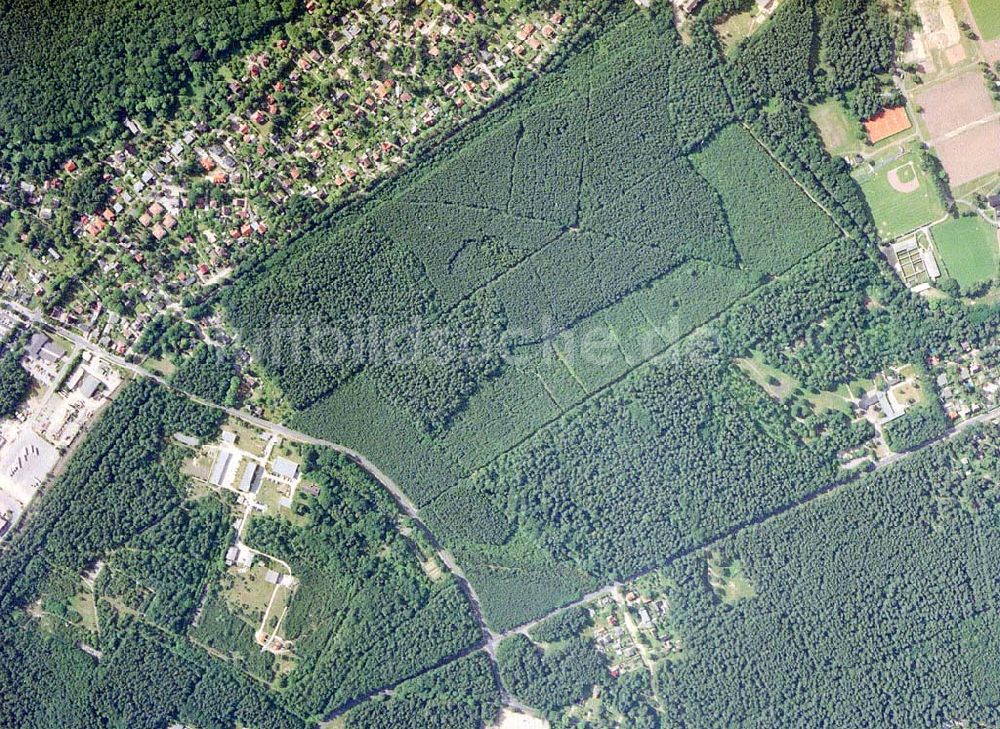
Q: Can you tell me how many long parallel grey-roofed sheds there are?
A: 2